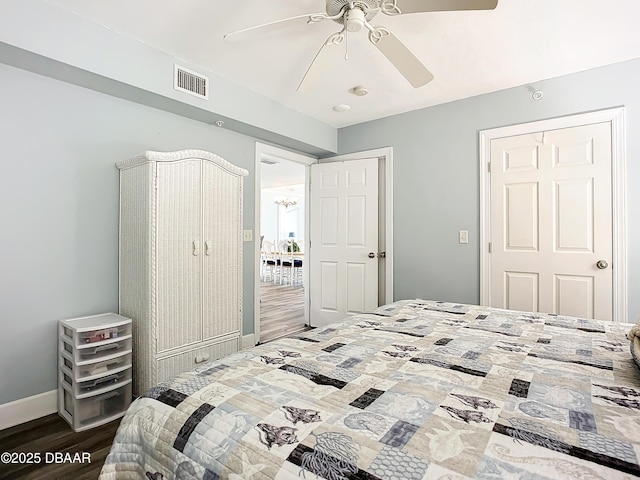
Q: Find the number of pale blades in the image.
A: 4